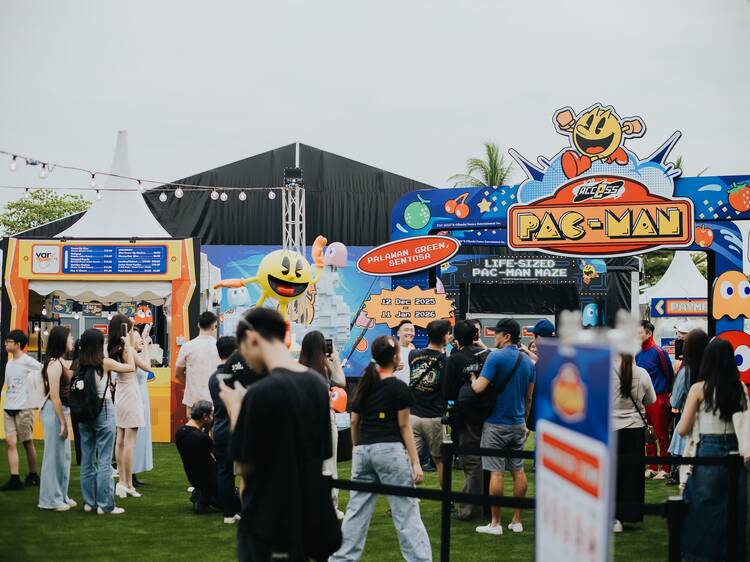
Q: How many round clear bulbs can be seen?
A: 12